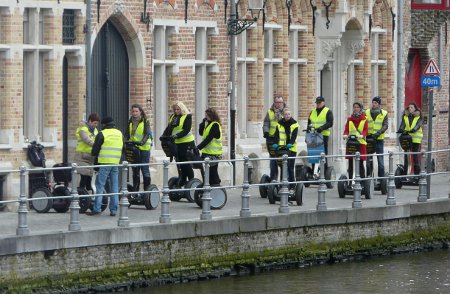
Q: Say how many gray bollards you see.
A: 11